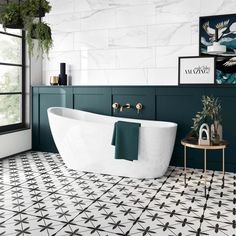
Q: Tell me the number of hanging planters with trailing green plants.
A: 3